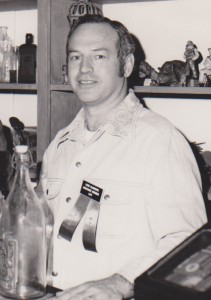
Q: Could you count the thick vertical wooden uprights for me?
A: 1